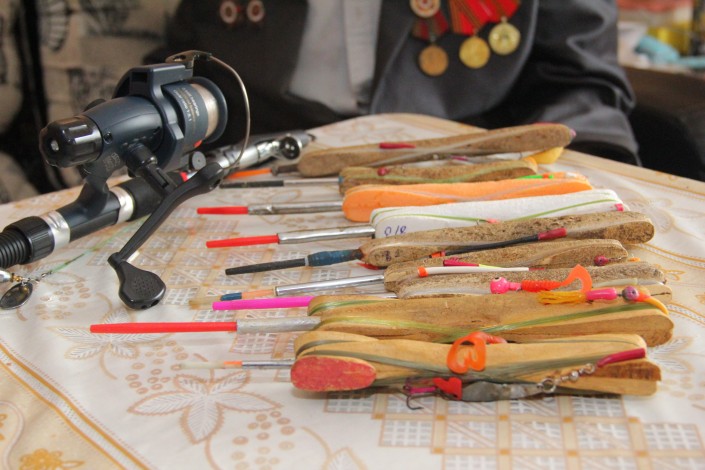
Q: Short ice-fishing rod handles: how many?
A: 9